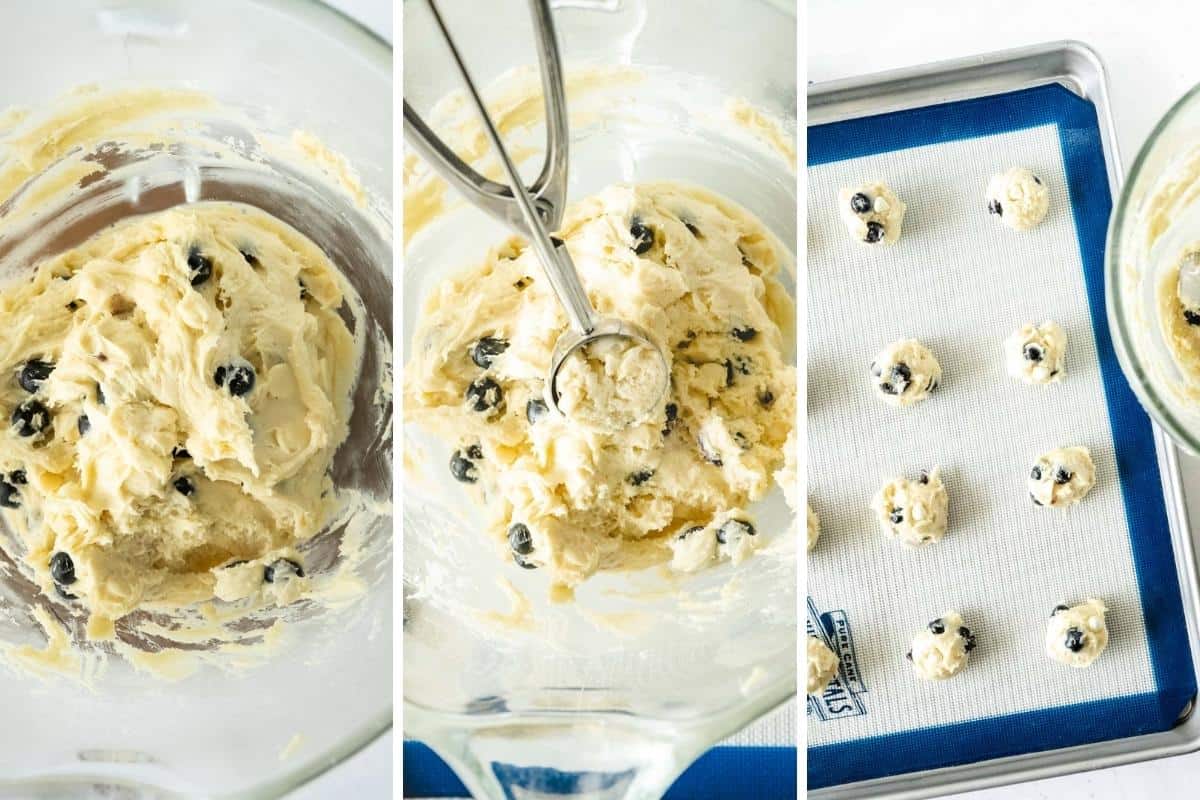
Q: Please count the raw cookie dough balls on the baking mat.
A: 10